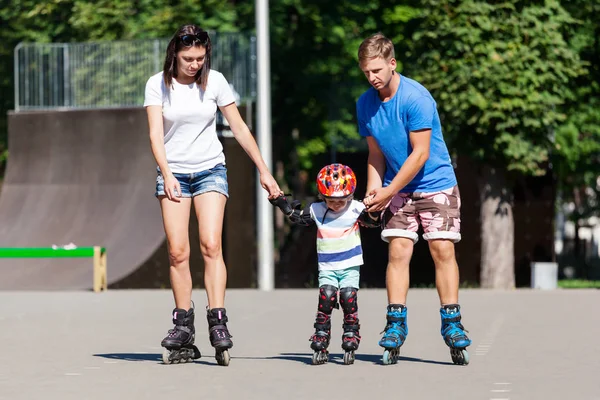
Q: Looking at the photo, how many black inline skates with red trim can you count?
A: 2